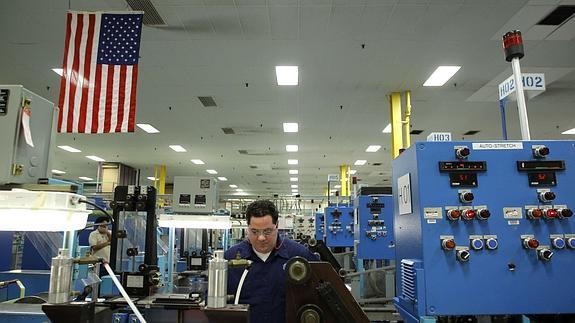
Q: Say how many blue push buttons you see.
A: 4